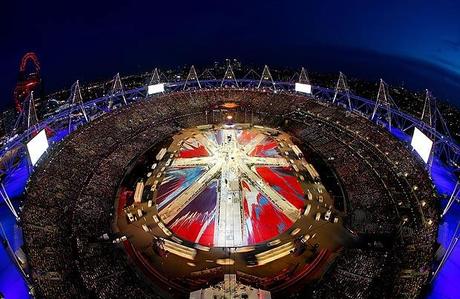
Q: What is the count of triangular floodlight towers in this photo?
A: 11